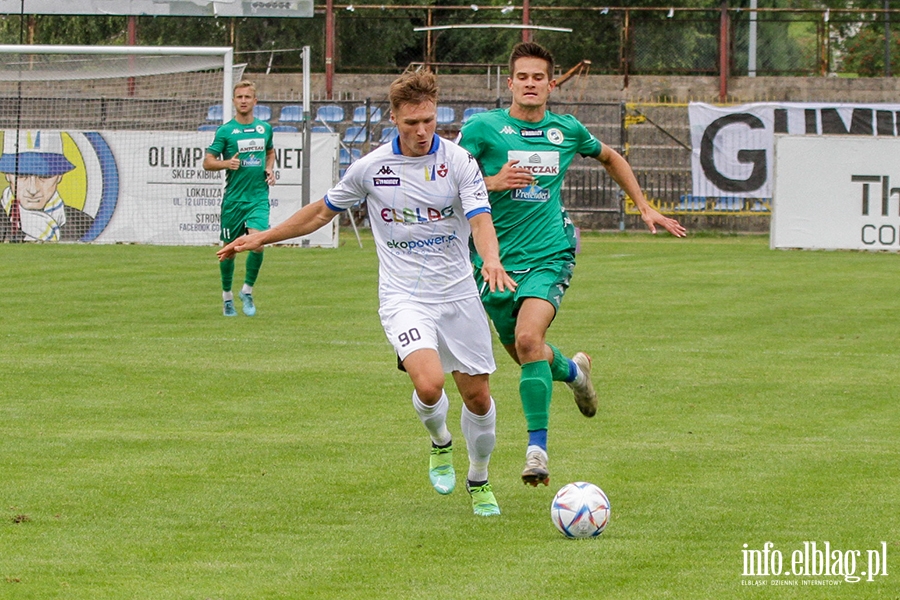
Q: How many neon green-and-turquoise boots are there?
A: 2